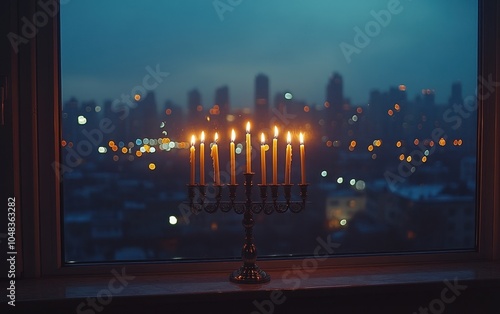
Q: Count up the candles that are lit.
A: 9